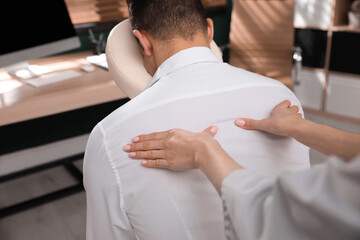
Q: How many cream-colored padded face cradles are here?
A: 1